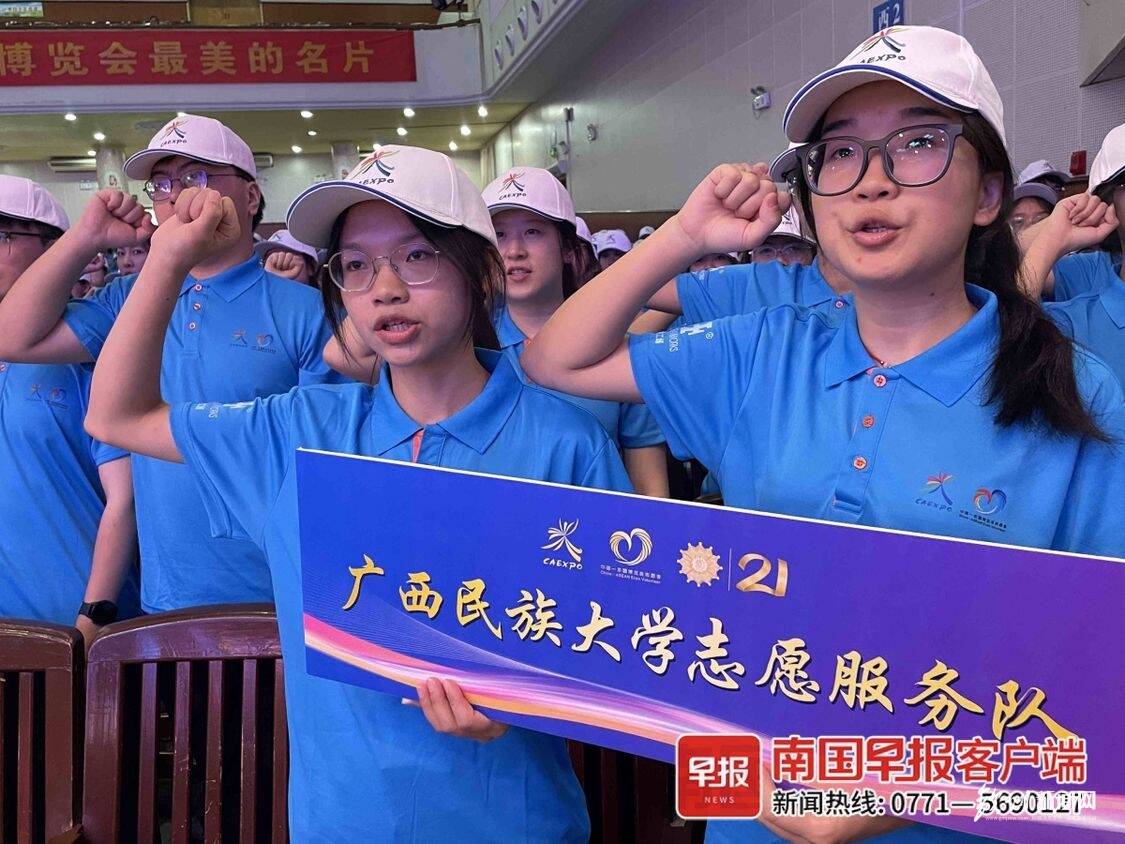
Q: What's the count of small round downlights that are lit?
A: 13